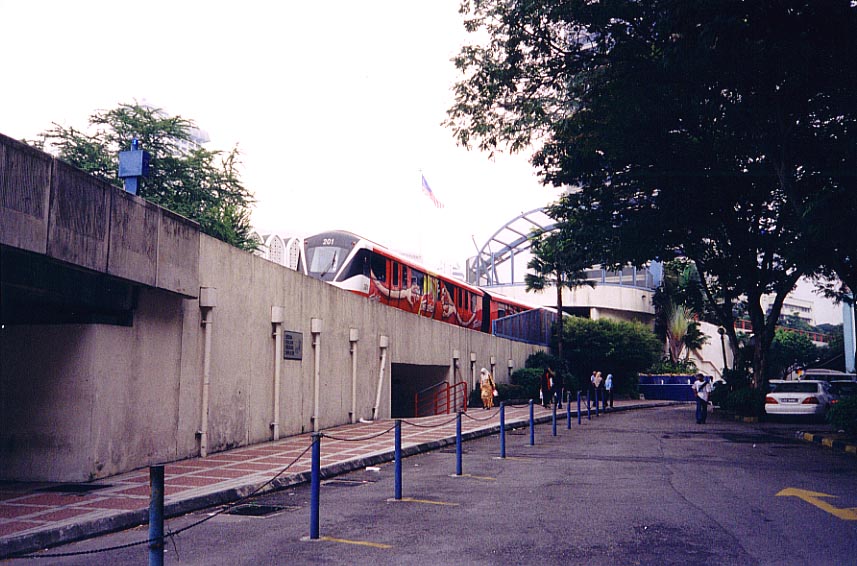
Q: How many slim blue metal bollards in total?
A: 12